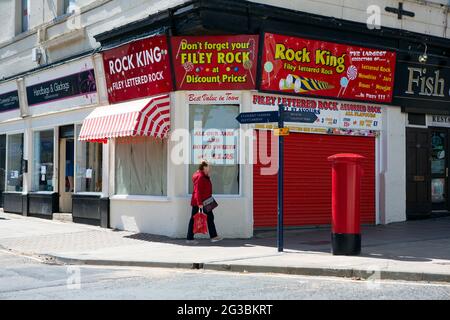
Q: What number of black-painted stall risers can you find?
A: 3